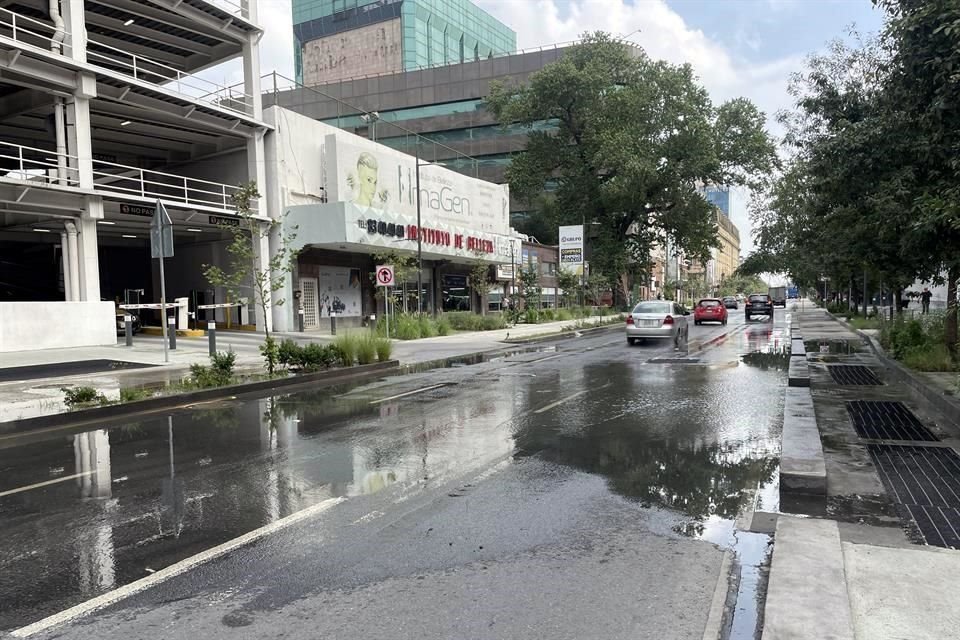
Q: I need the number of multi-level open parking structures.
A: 1